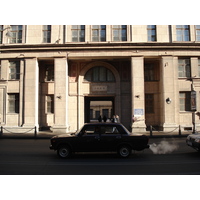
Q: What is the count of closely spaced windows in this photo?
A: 3